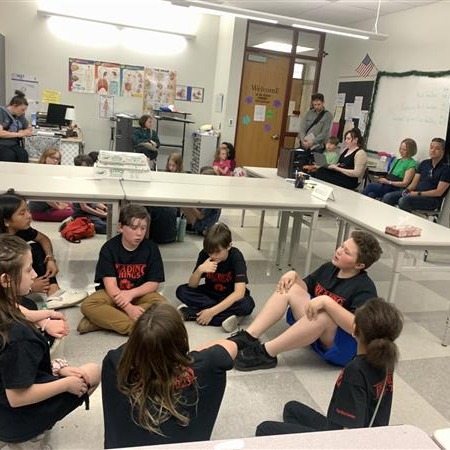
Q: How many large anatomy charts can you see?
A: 4